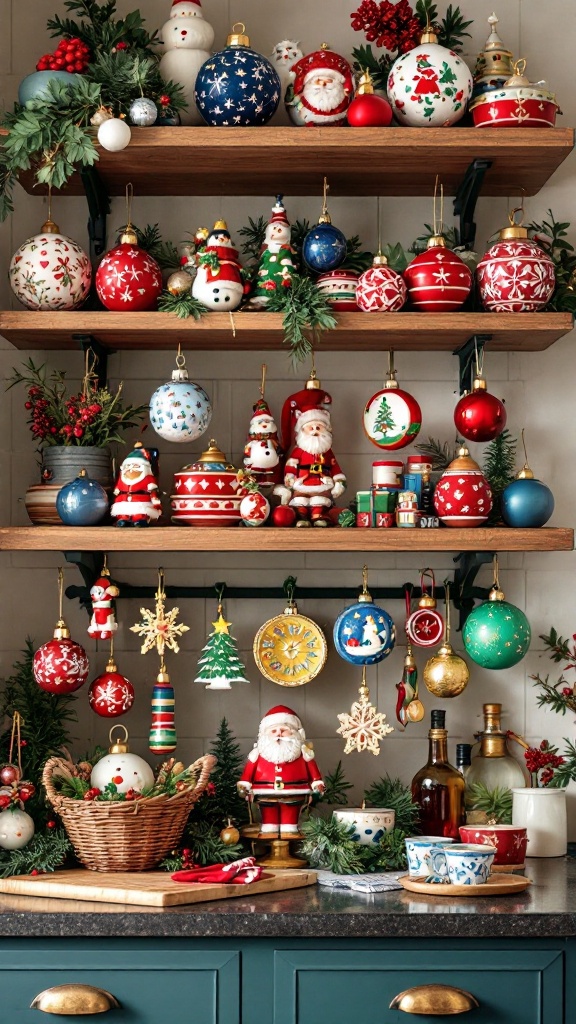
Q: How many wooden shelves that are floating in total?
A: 3